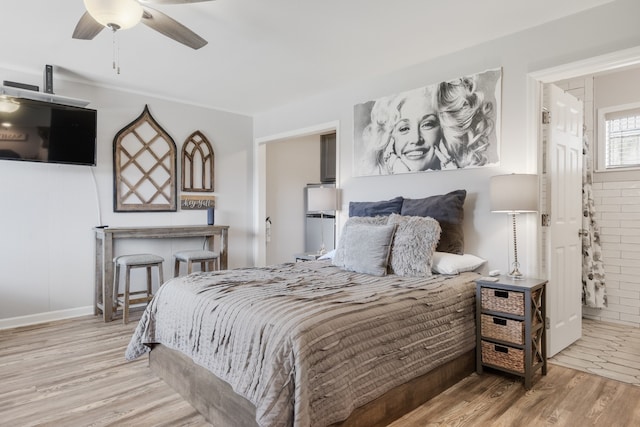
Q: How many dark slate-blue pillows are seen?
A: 2